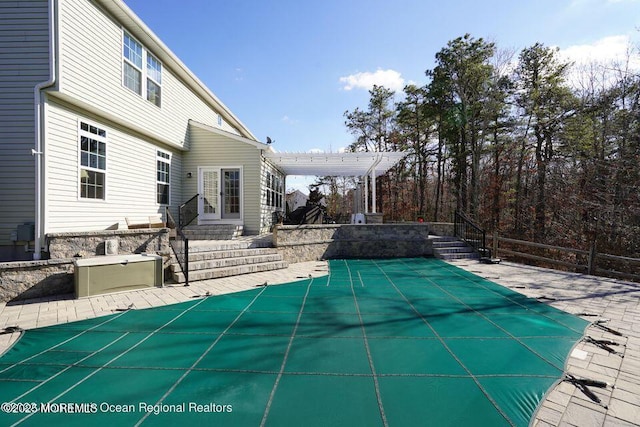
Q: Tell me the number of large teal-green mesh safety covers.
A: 1